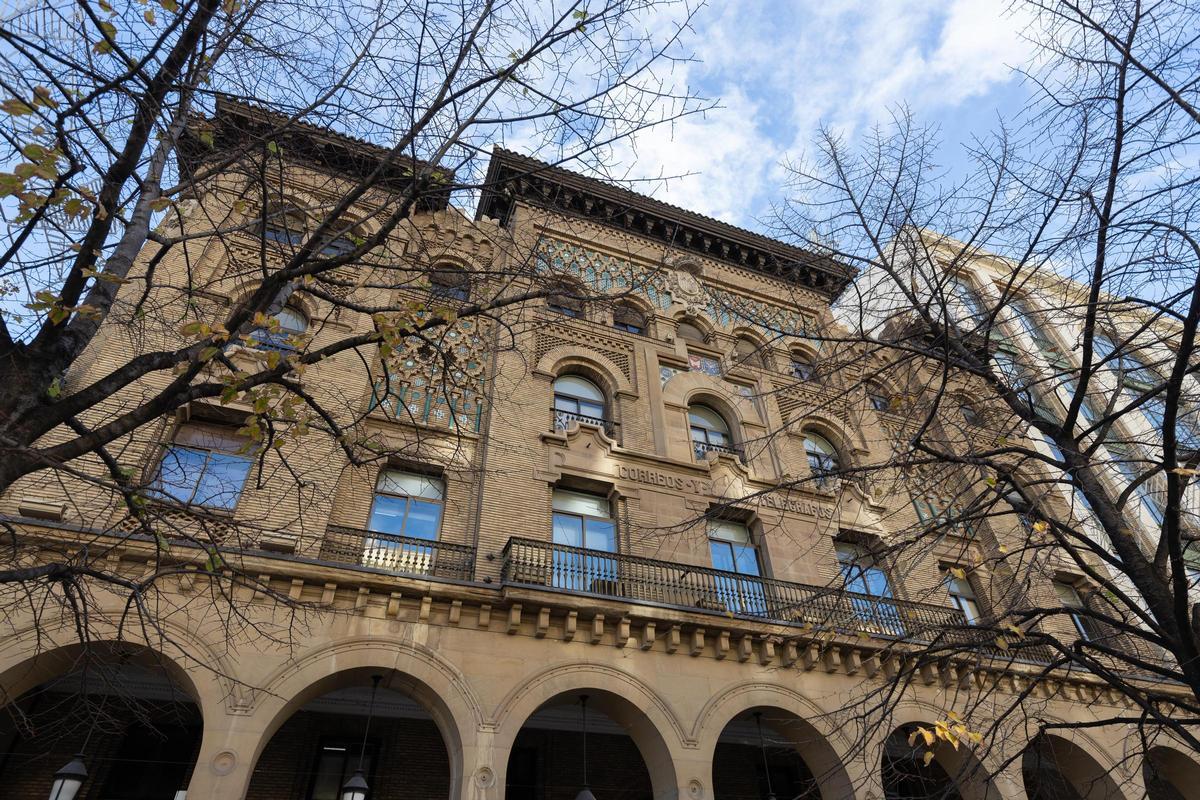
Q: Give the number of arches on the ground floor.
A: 7